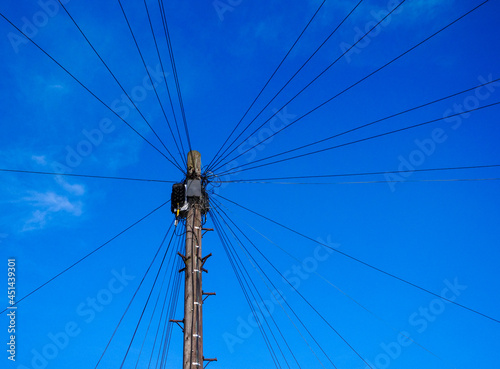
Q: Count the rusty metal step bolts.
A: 8